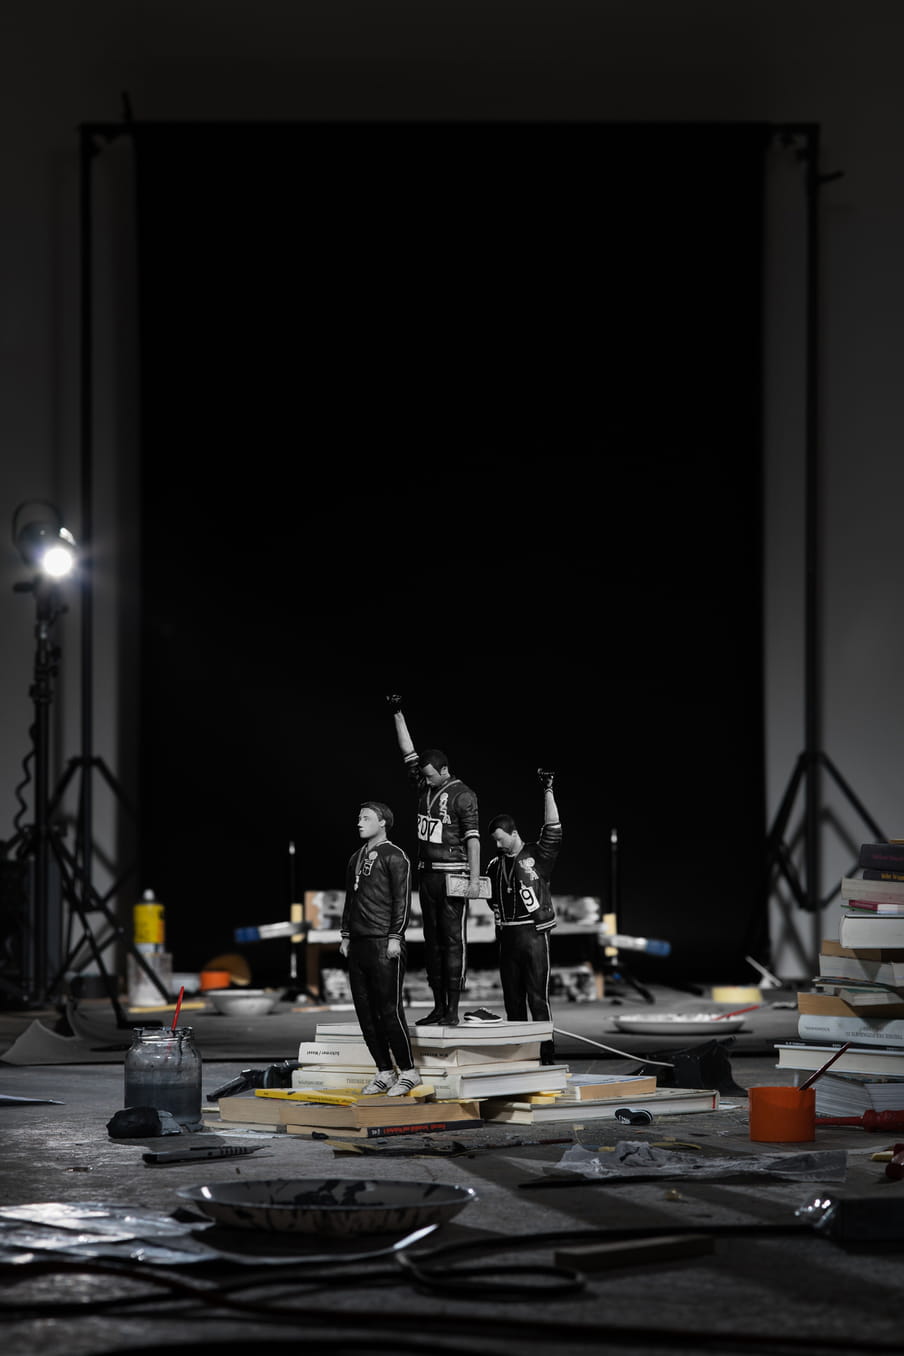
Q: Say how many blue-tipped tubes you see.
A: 2